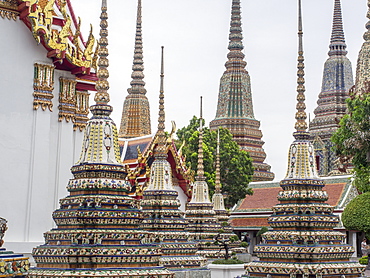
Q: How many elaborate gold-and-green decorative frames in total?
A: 3